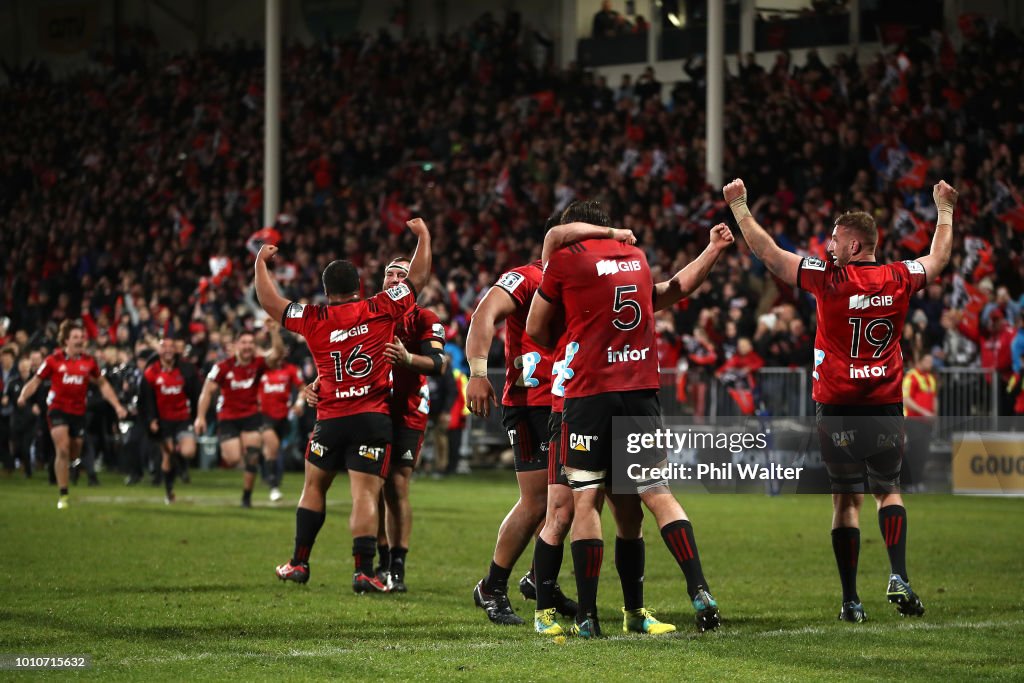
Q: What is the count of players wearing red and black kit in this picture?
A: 10